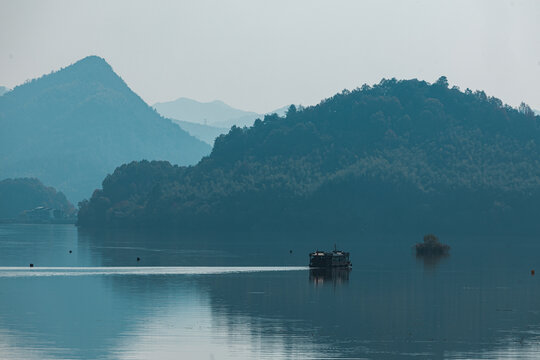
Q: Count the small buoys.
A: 5